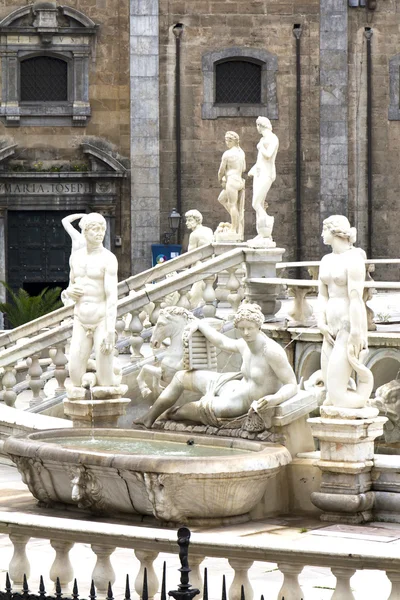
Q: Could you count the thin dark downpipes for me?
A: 3